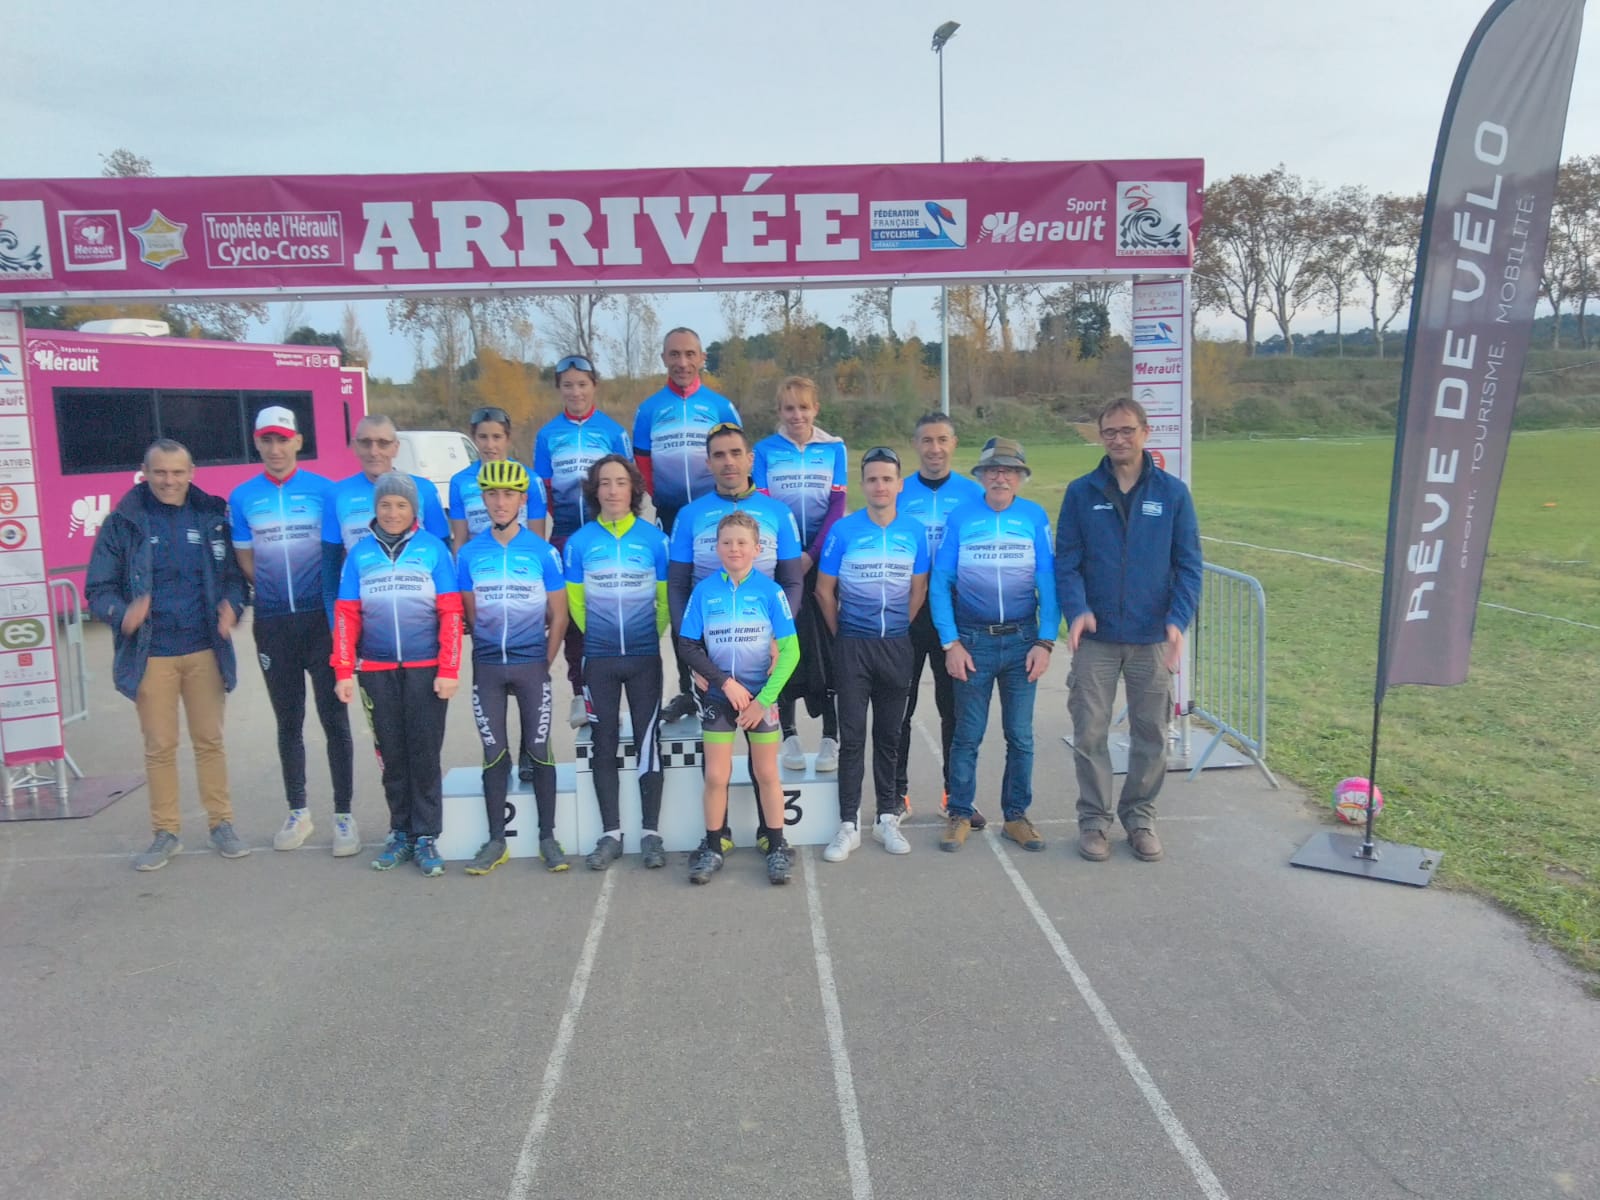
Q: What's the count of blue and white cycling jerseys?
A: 14